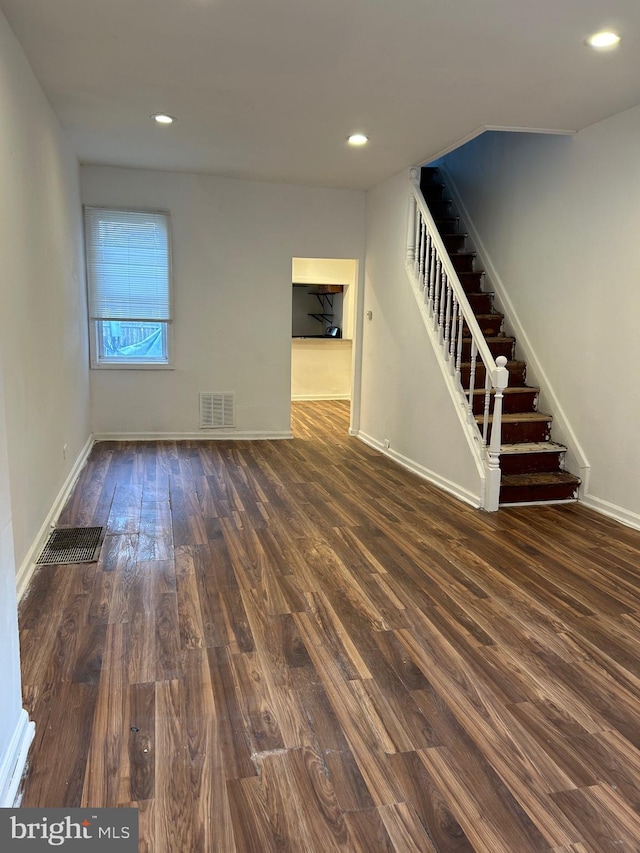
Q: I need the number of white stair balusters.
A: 11